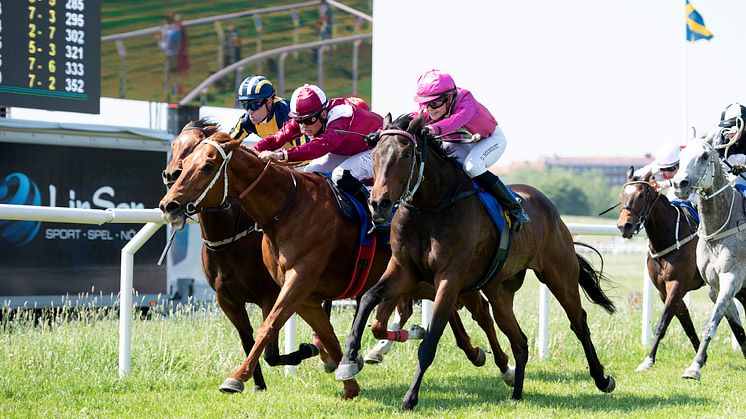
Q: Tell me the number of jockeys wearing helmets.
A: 5